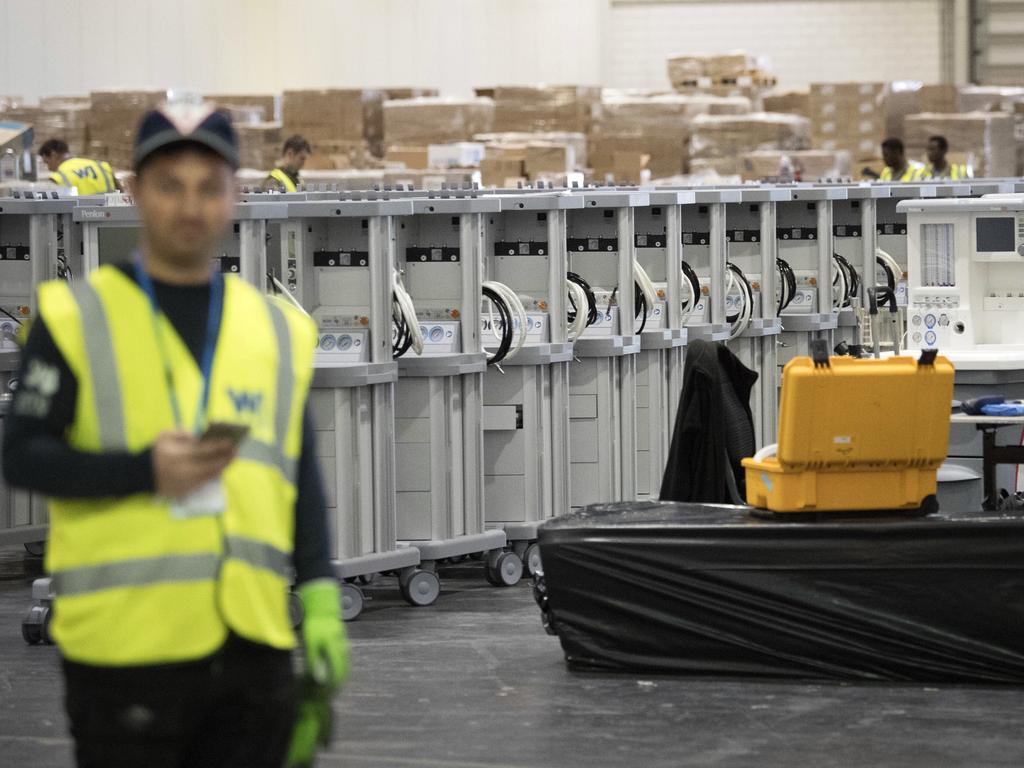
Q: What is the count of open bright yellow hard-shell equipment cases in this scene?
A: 1